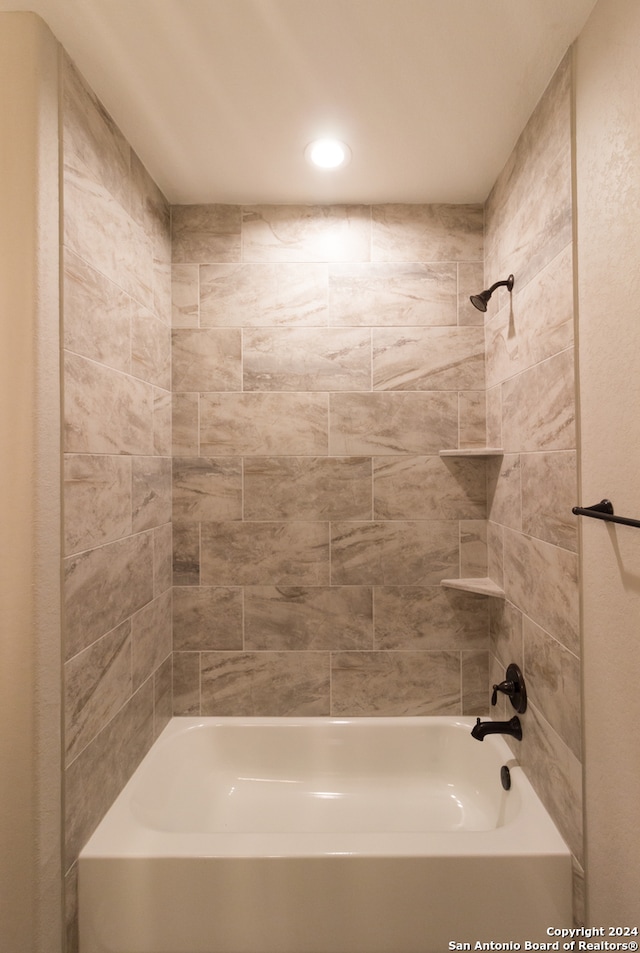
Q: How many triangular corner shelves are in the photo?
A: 2